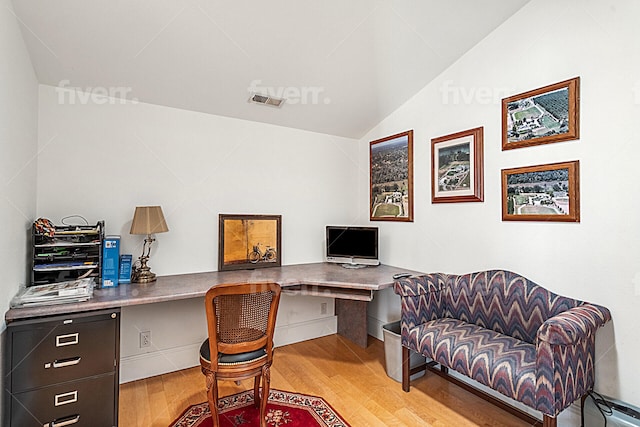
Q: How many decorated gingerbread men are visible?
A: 0